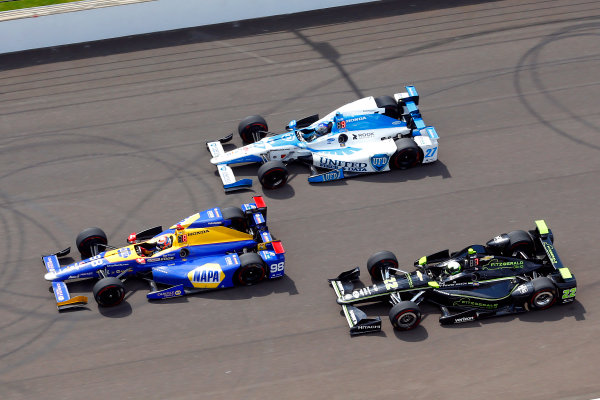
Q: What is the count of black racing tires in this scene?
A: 12